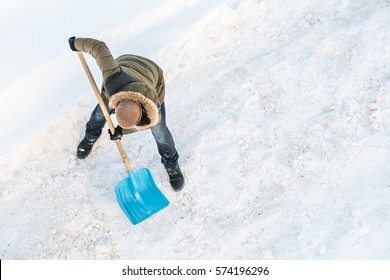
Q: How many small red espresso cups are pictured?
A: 0